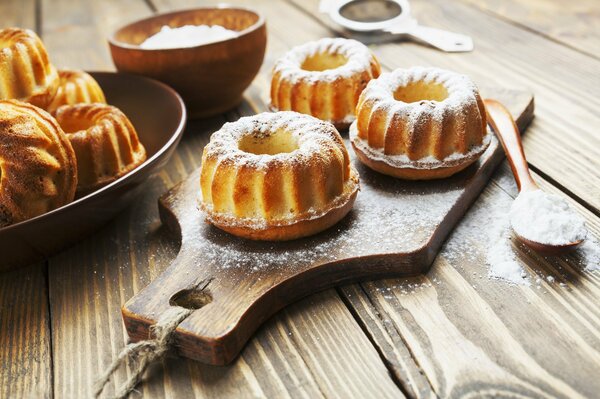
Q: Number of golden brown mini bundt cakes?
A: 7